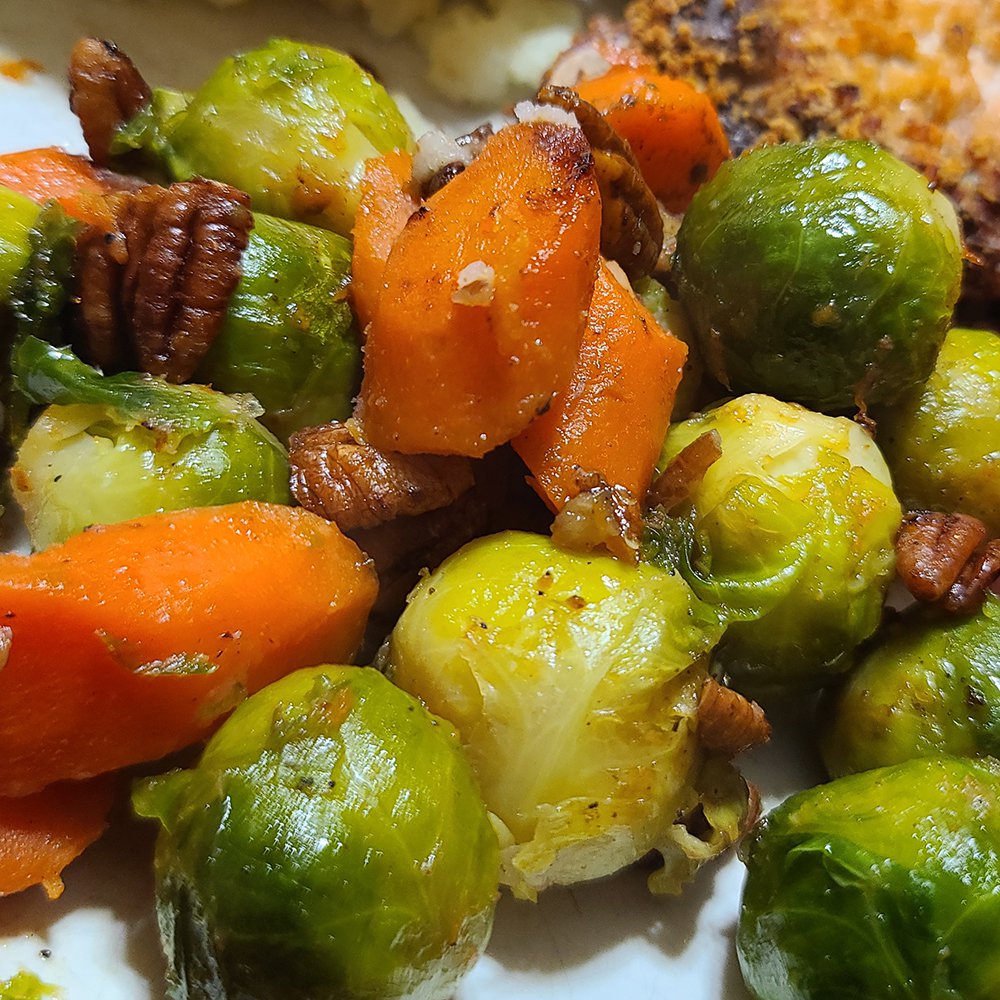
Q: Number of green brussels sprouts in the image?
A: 11